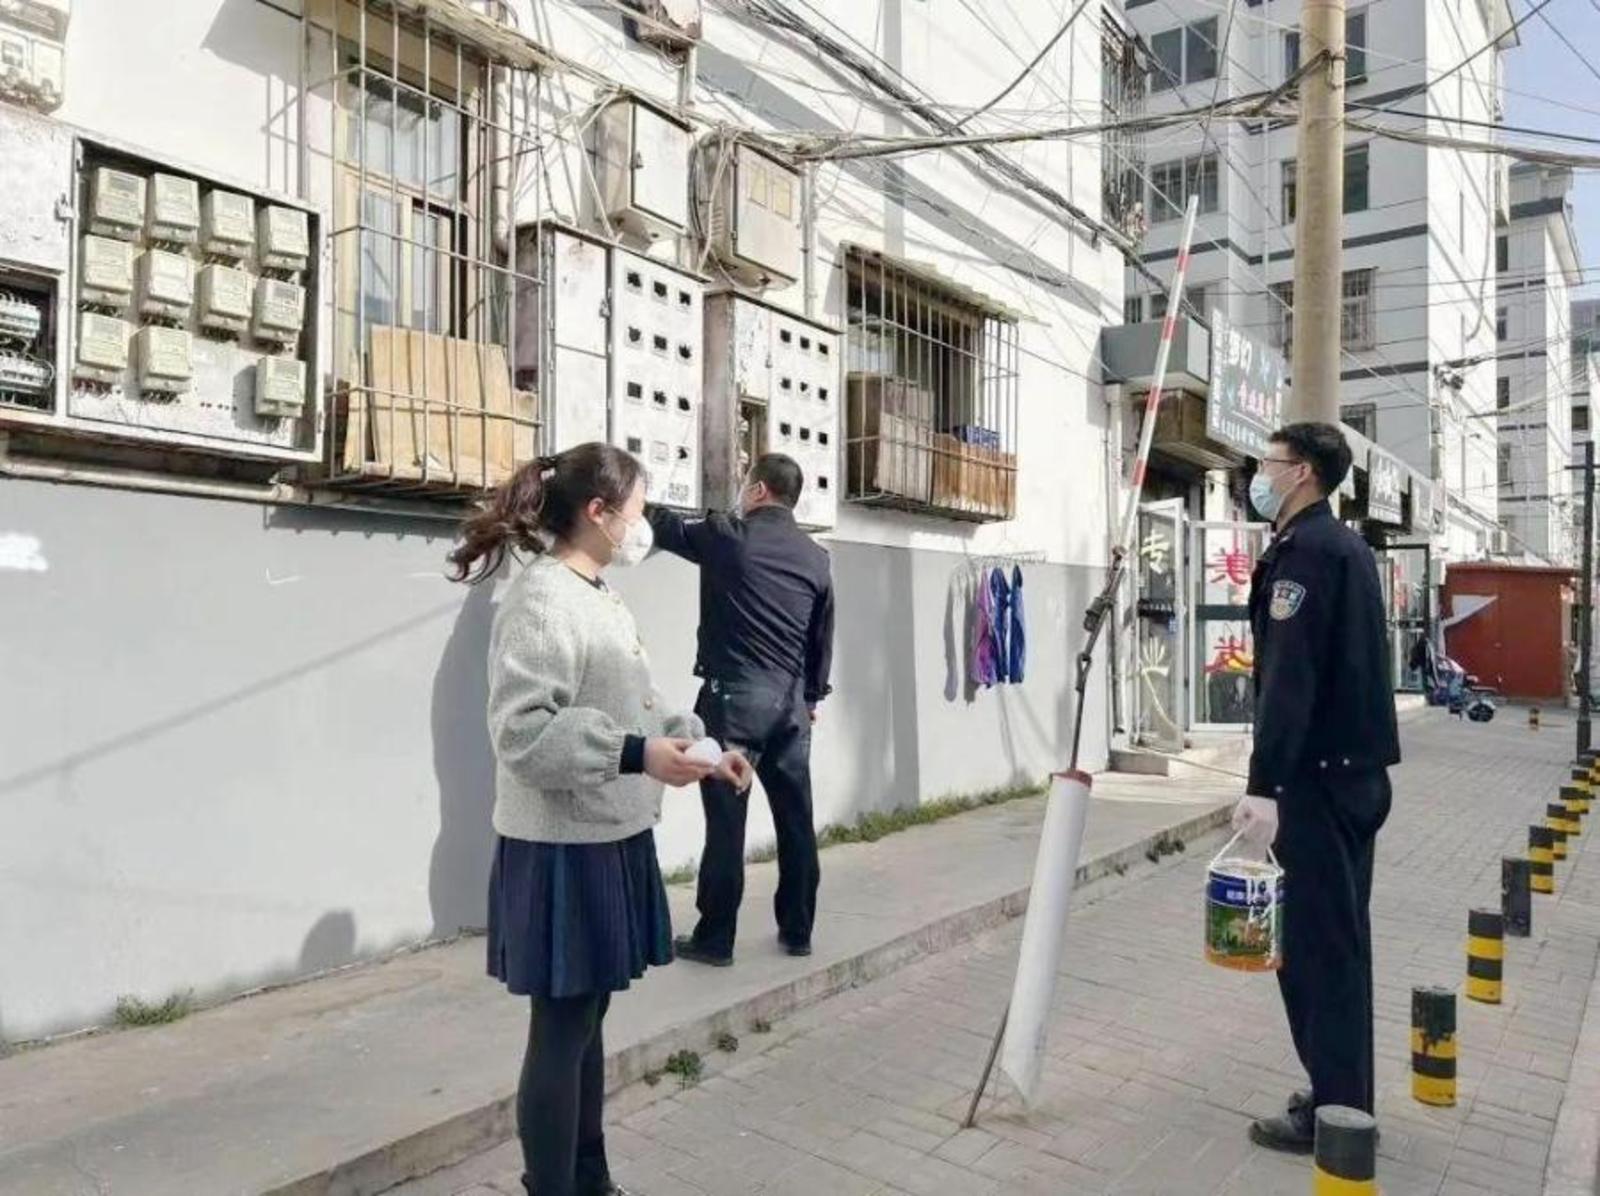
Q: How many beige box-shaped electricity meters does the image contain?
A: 11